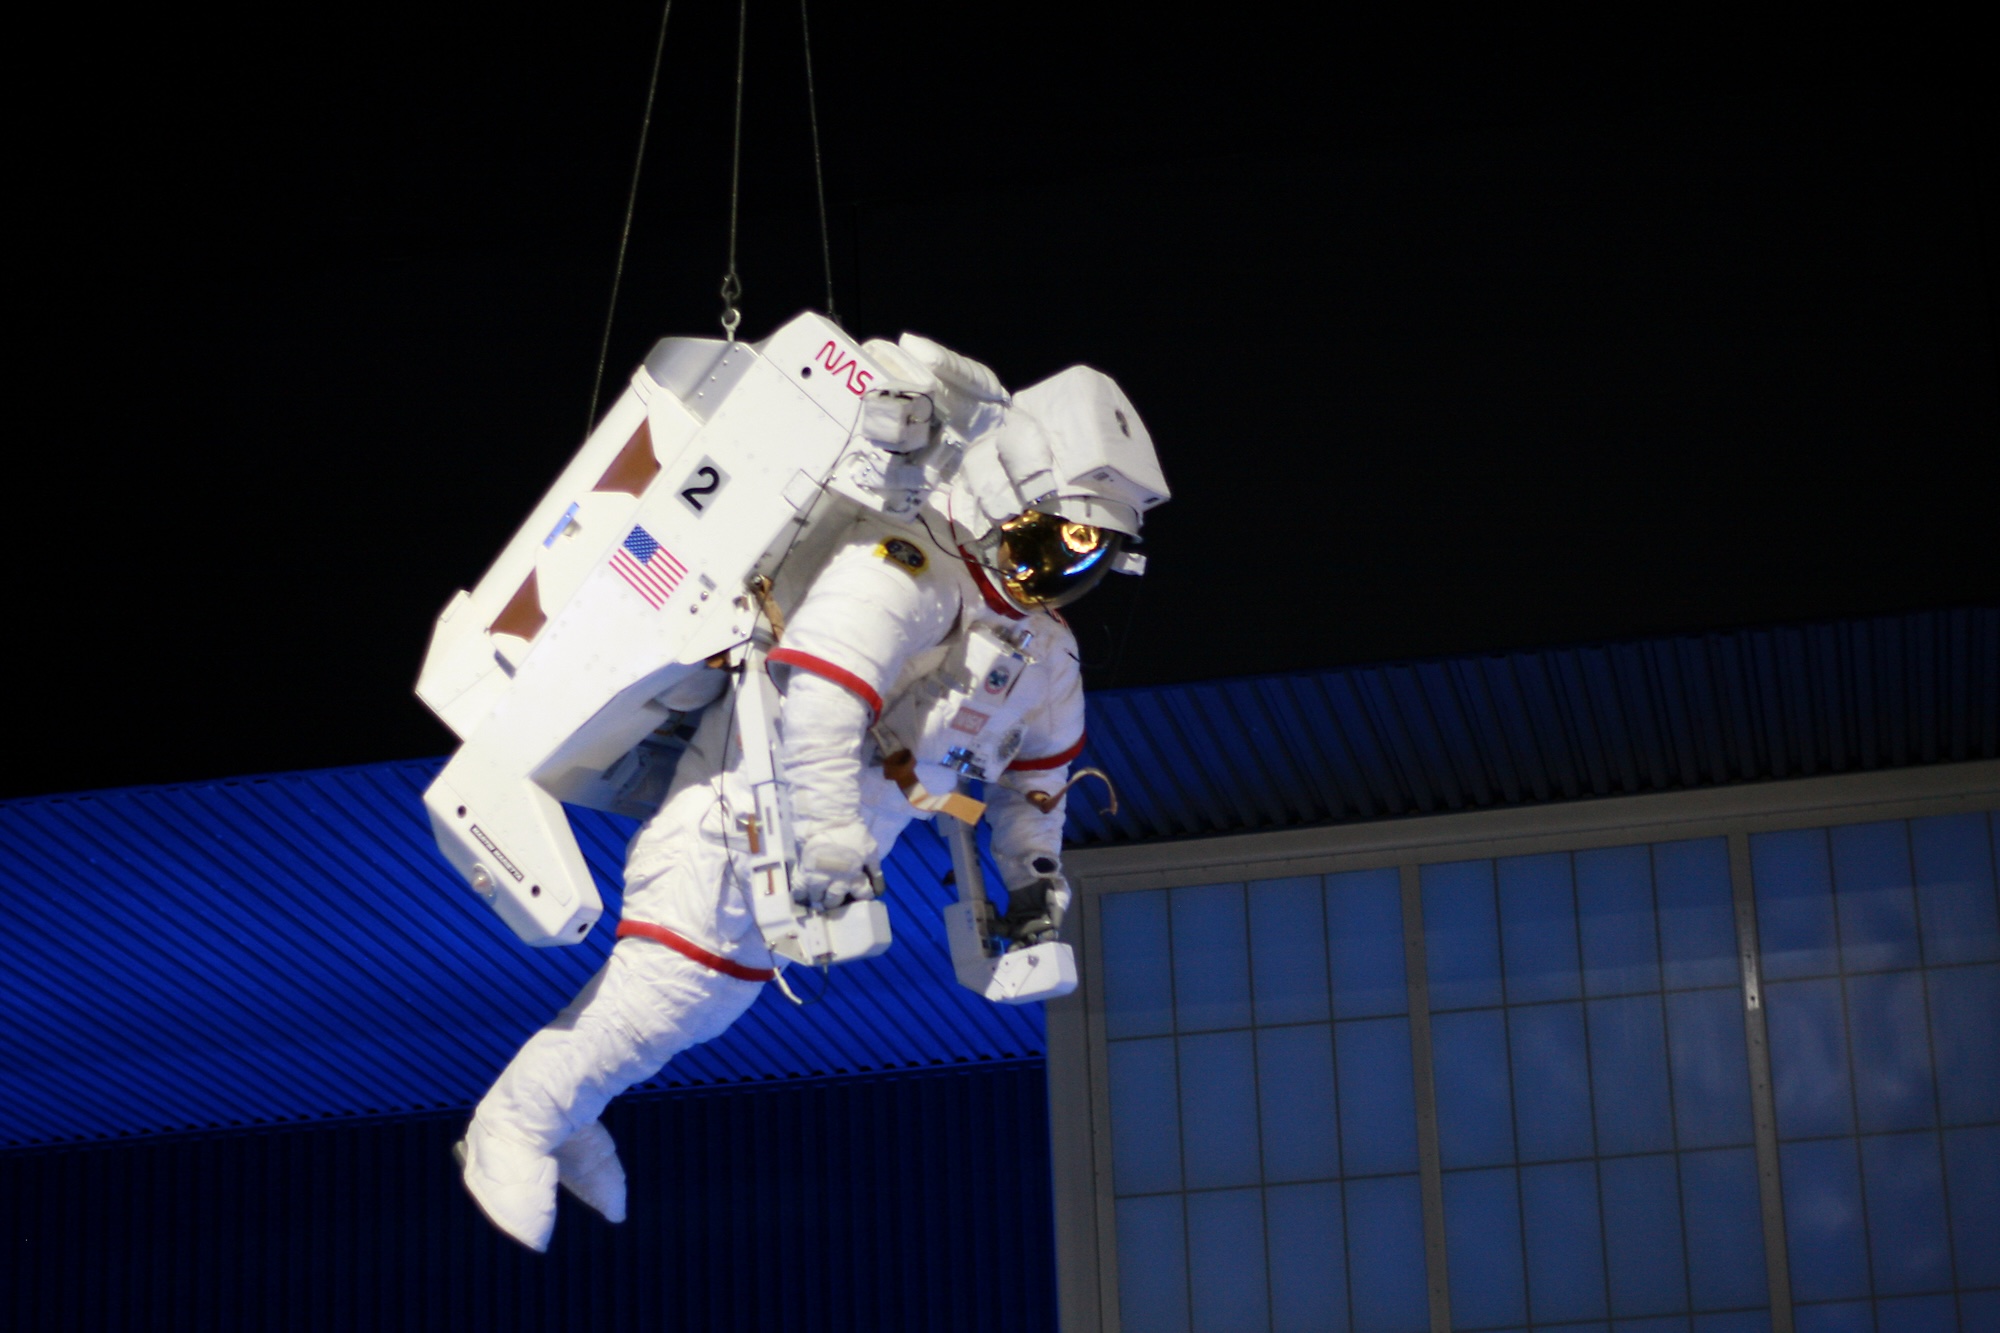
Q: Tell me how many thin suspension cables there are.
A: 3